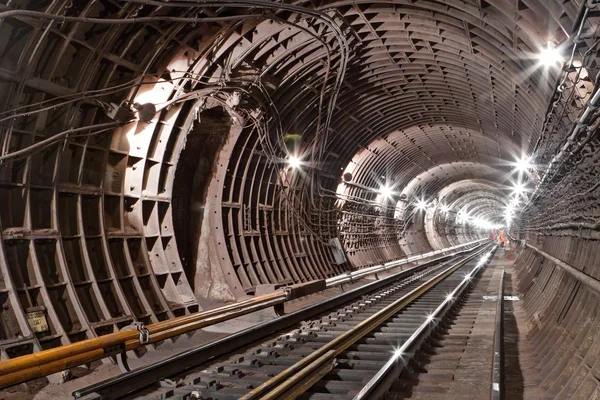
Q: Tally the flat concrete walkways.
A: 1